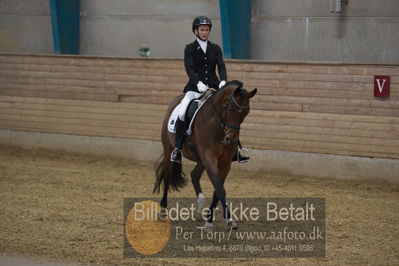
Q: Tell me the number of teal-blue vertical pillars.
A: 2